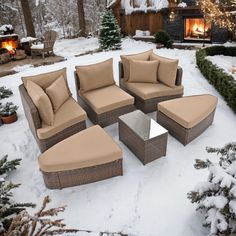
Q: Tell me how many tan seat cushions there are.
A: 5